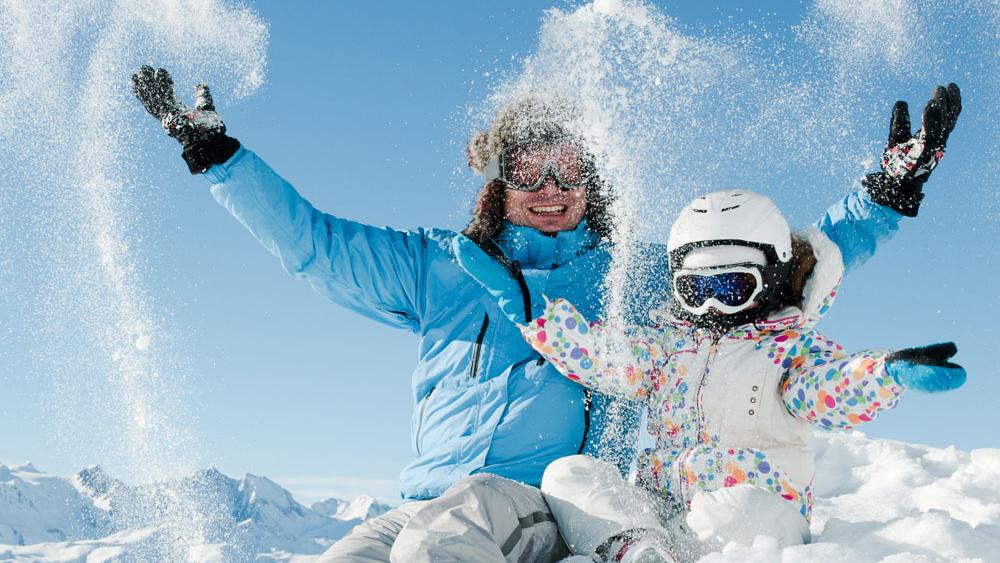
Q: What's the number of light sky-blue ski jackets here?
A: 1